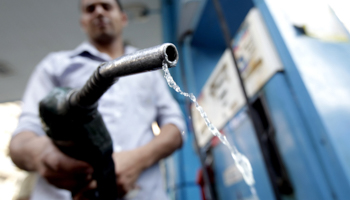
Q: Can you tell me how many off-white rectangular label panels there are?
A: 2